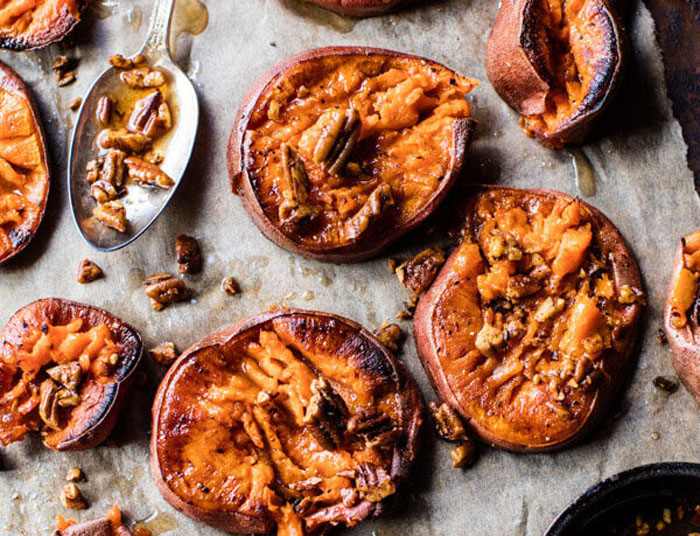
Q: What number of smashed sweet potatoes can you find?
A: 10